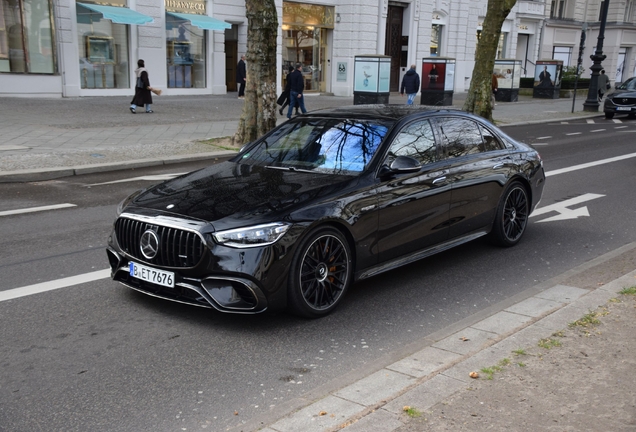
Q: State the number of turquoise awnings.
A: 2